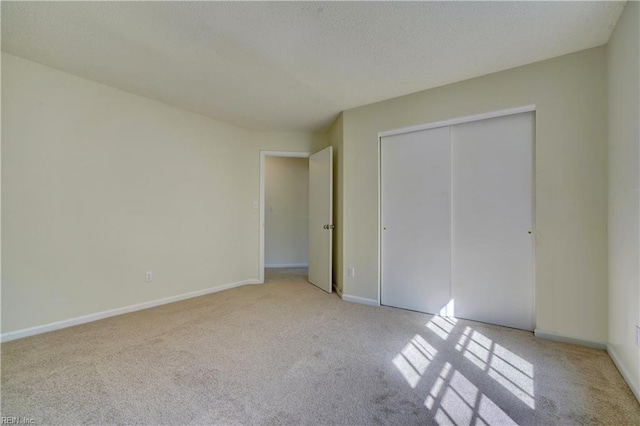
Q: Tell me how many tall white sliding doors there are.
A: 2